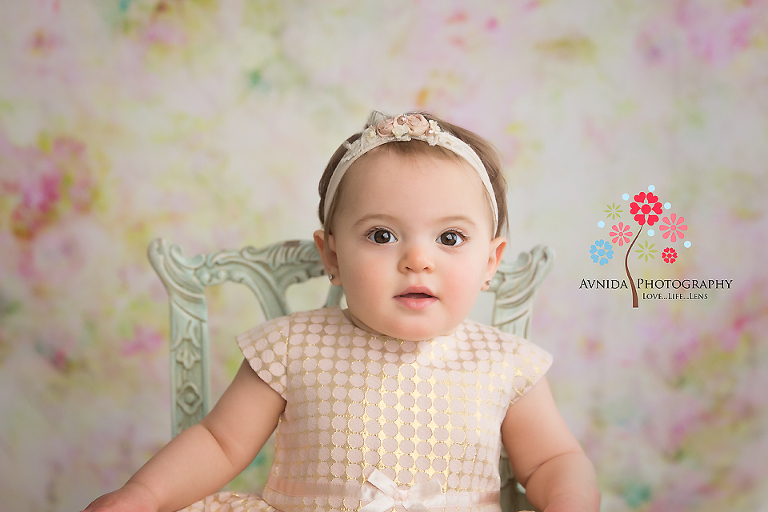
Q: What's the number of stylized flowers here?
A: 7